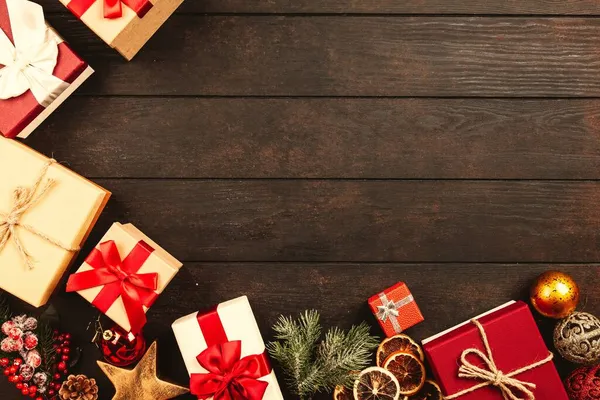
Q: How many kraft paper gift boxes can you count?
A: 3